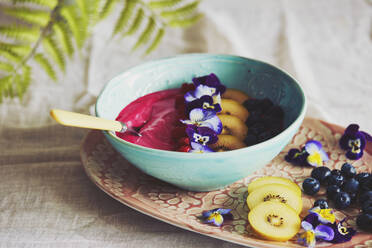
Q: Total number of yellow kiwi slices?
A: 7